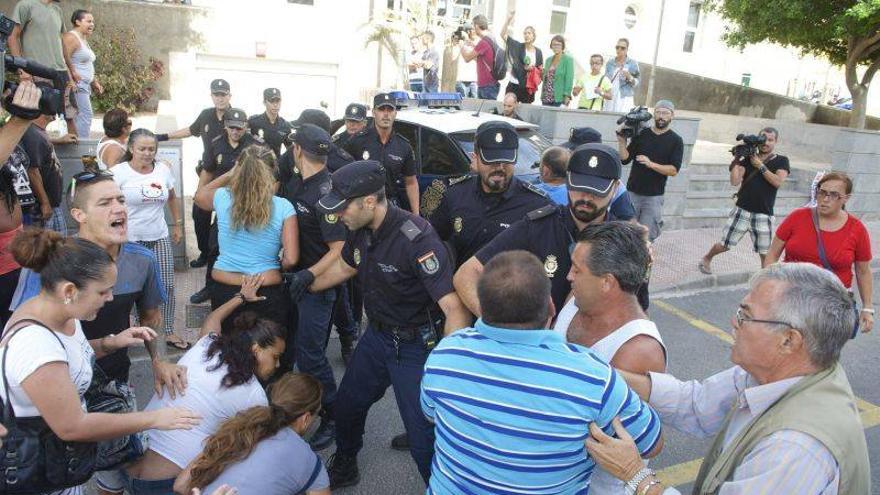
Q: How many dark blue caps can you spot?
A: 11